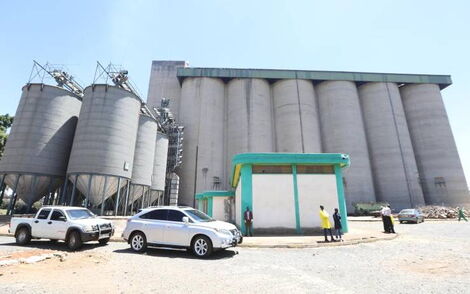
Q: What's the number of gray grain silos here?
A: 10